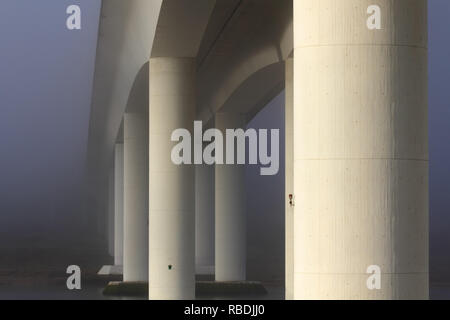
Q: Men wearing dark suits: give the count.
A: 0